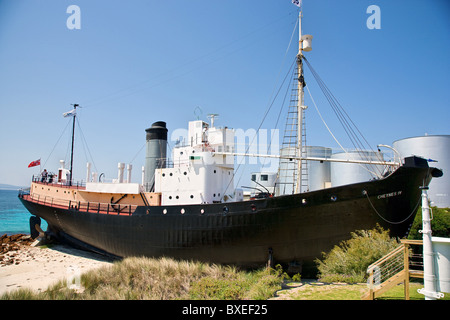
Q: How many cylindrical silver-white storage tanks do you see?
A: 3